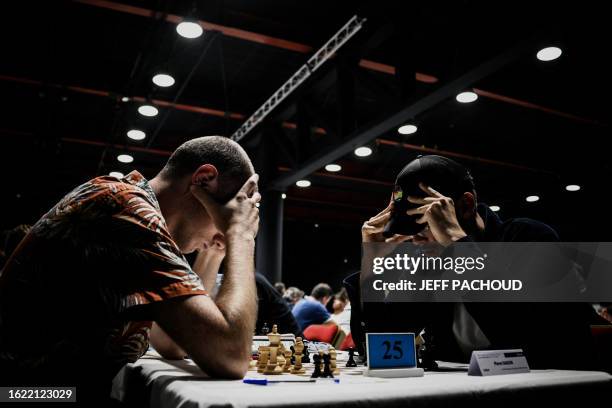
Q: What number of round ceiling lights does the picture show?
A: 15